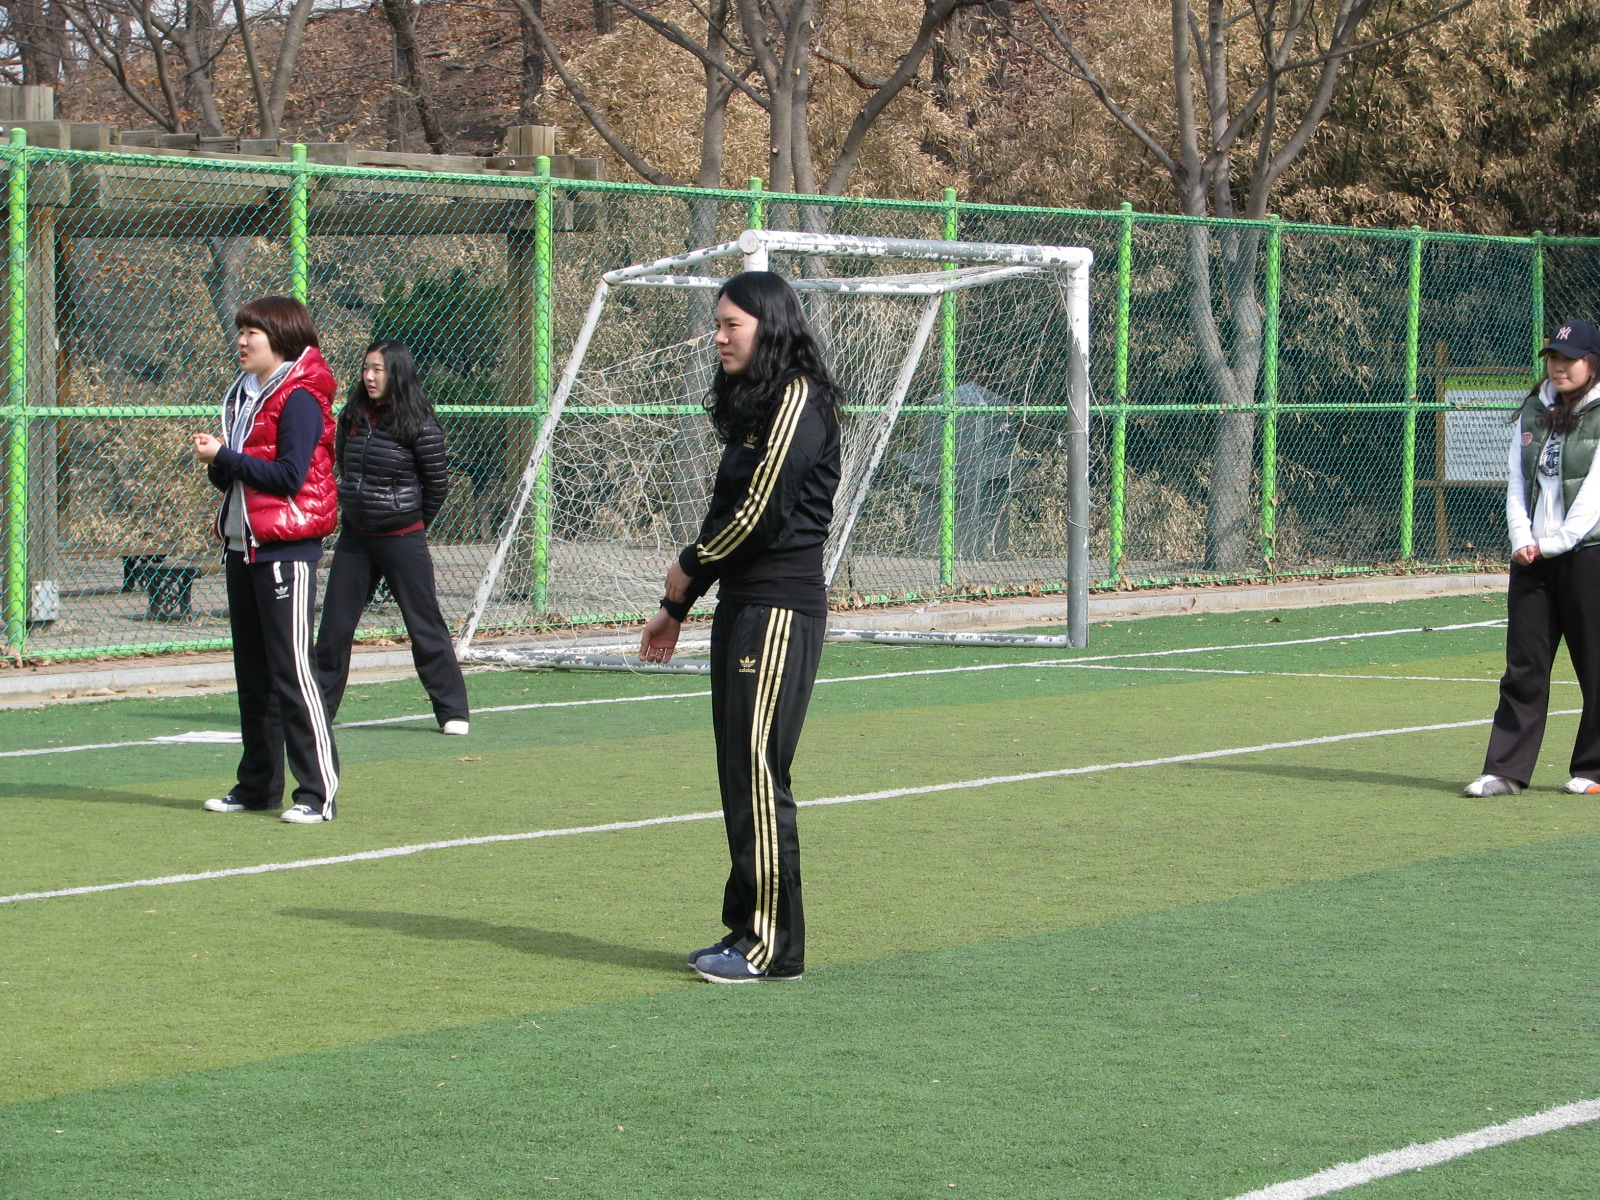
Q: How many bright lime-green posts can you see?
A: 9